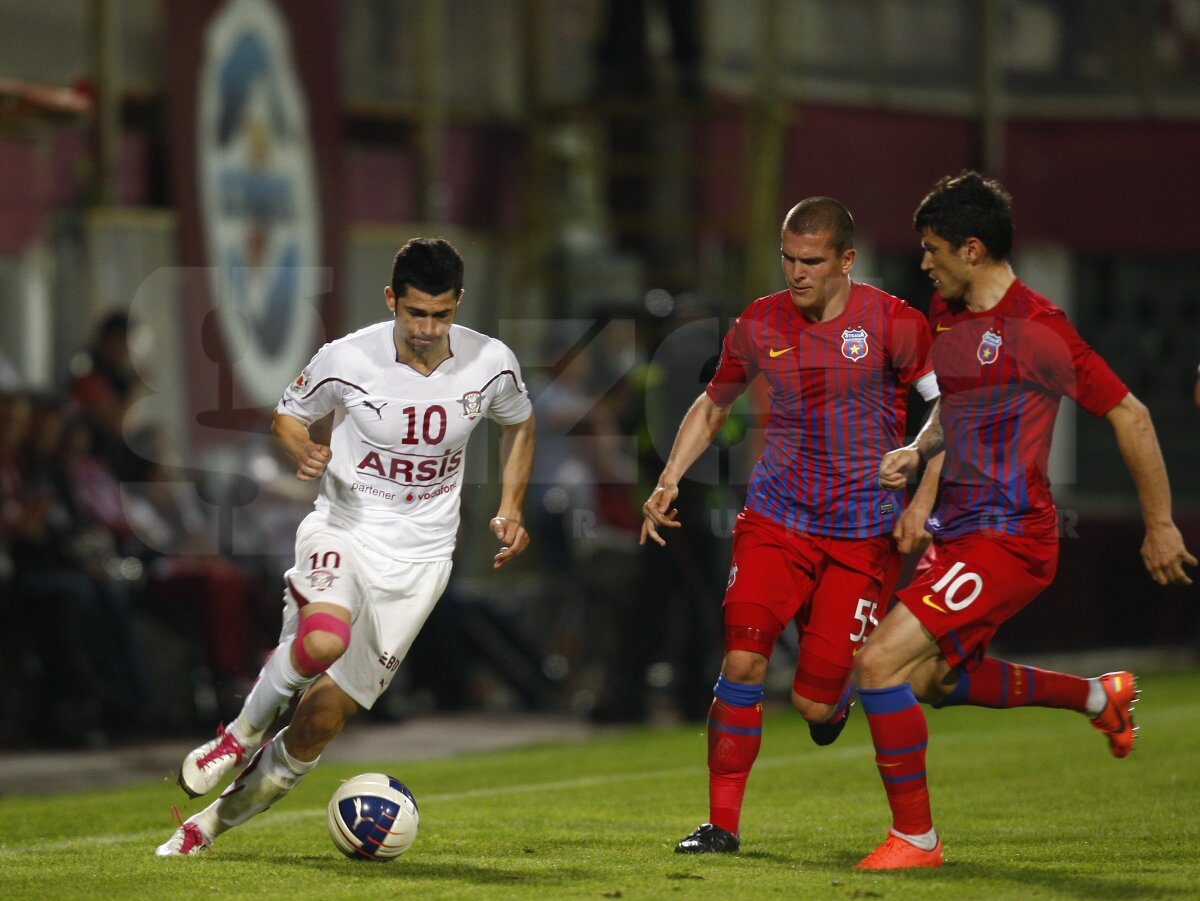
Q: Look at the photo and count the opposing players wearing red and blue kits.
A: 2